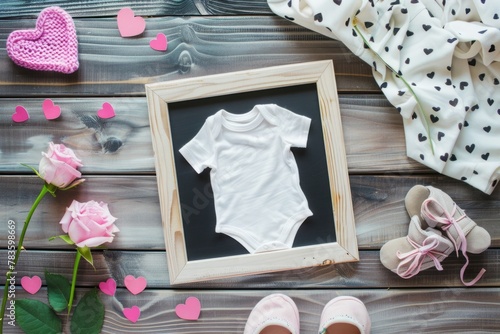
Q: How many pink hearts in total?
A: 11